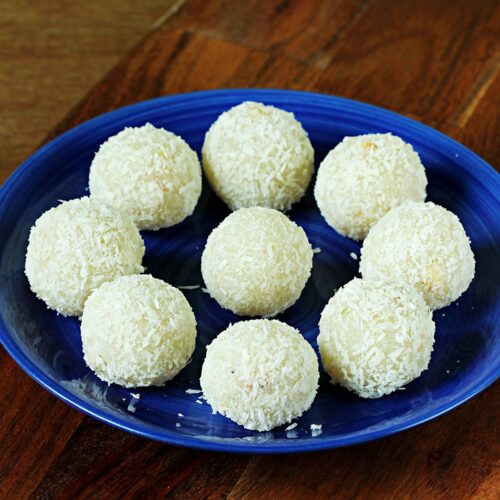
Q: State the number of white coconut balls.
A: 9